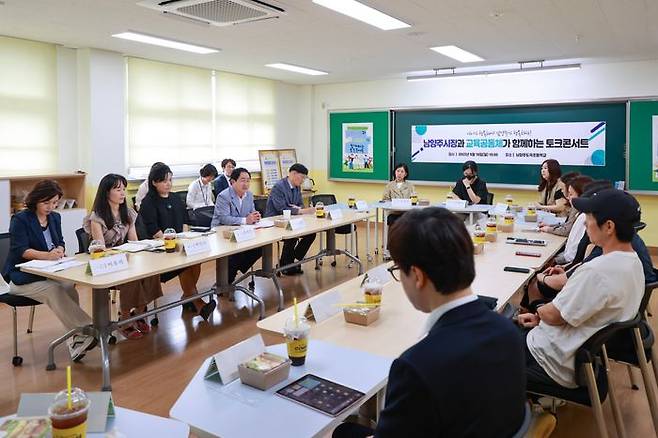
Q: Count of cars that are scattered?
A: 0